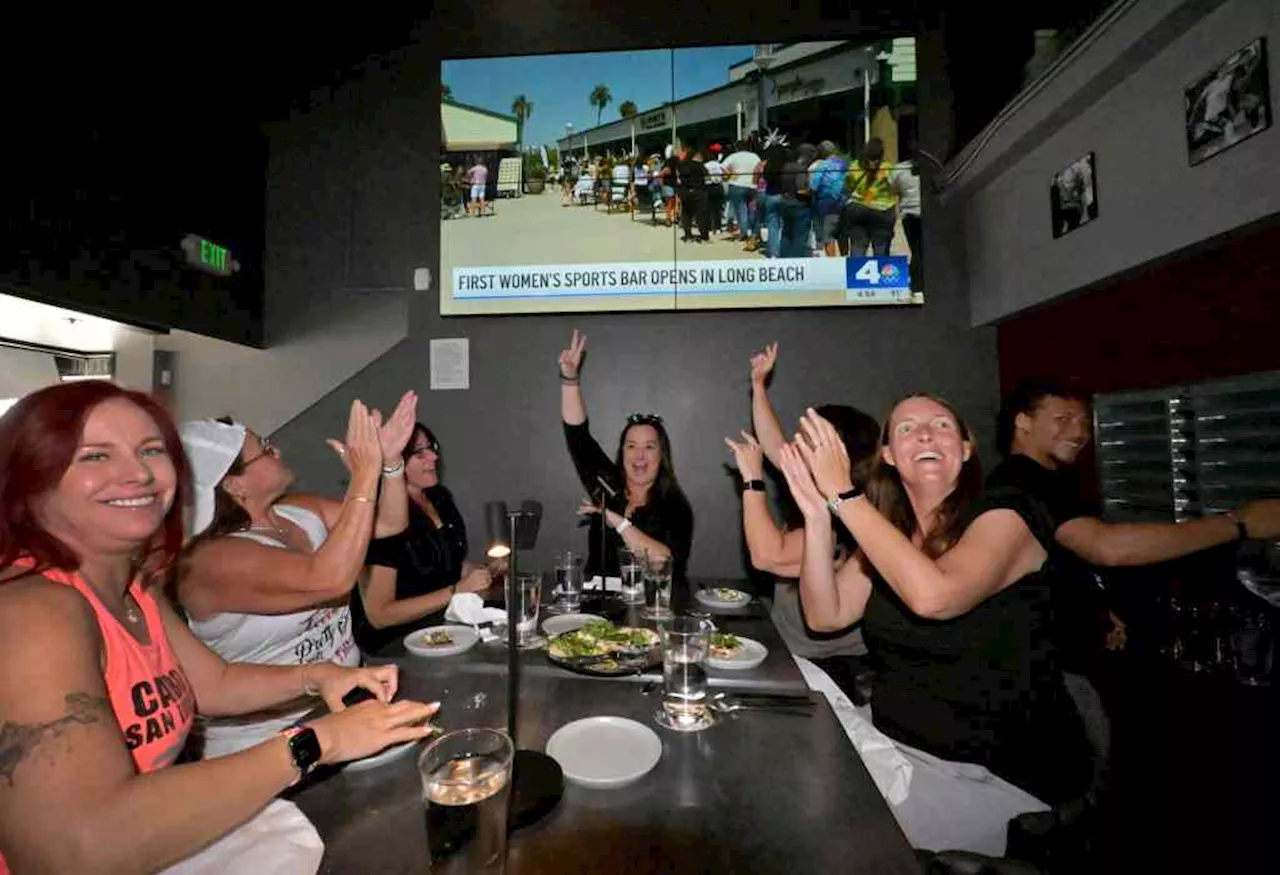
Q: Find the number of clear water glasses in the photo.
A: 6